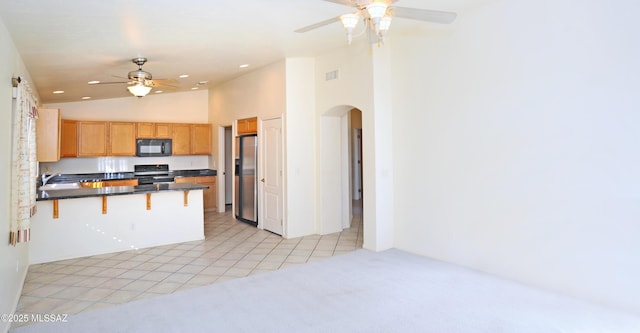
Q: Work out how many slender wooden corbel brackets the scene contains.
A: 4